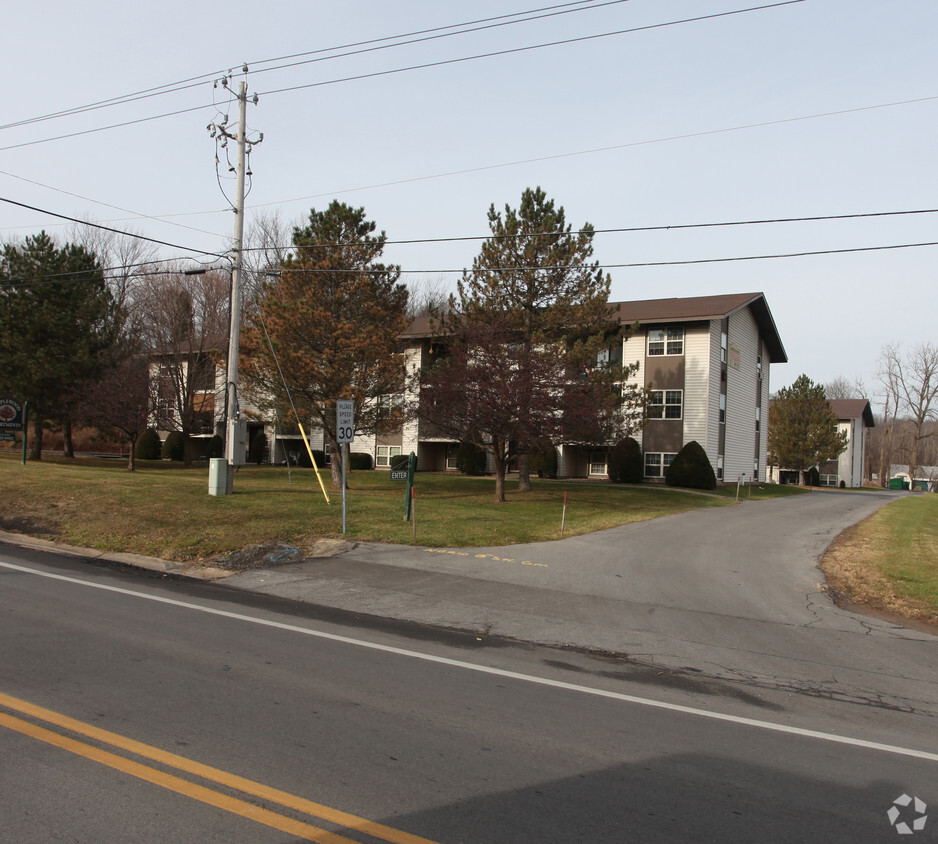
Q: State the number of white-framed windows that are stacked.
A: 3